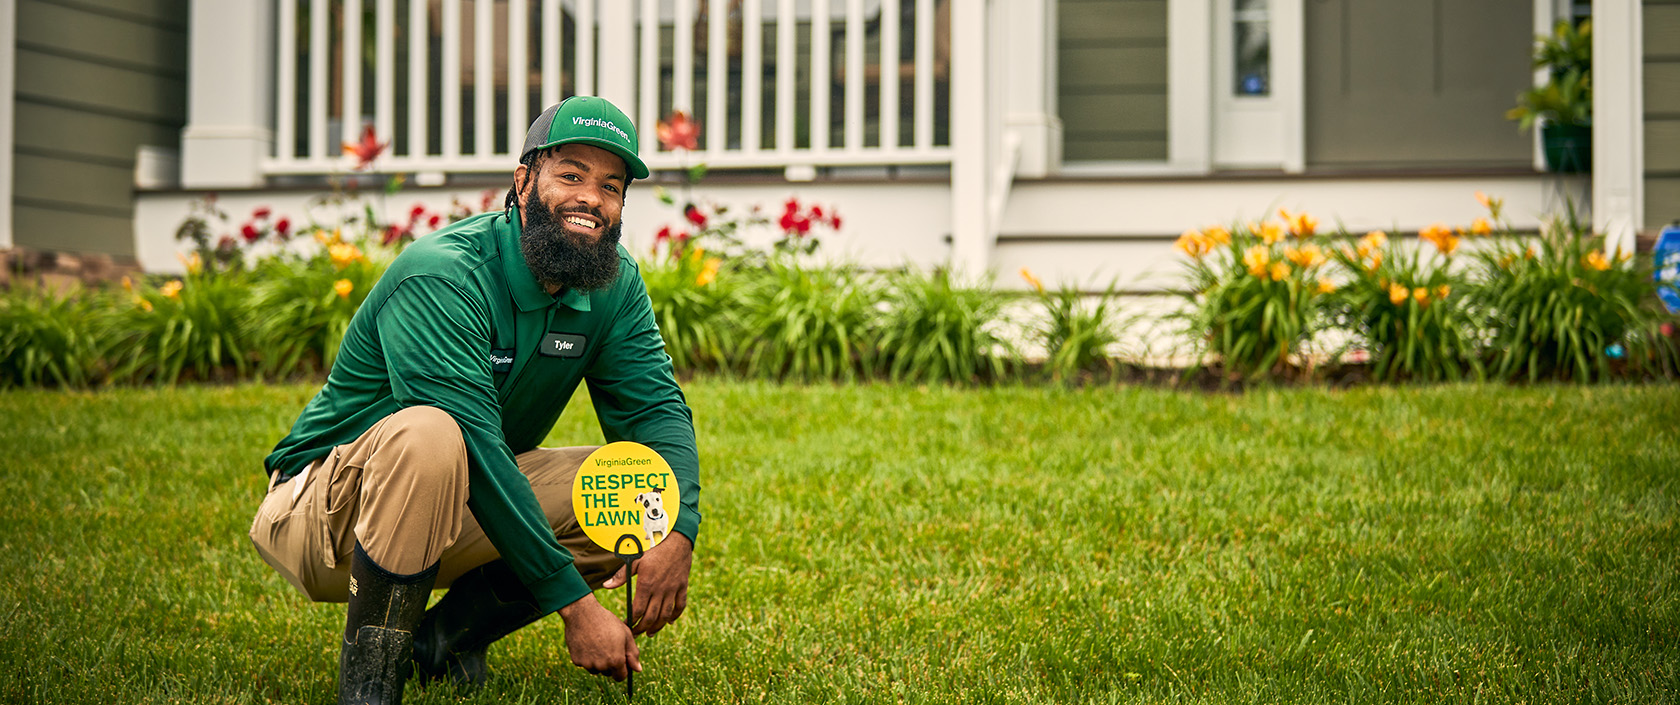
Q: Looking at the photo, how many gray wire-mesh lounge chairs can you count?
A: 0